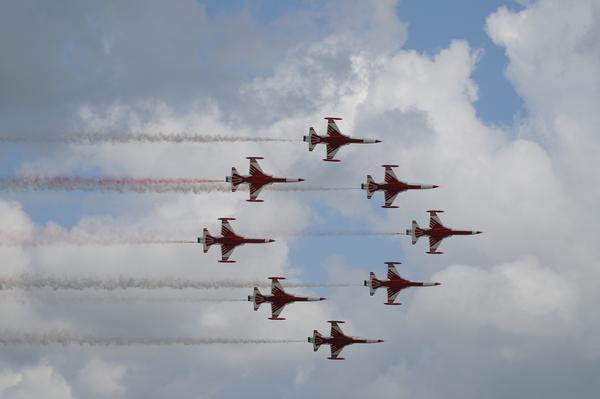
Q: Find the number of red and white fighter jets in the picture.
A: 8